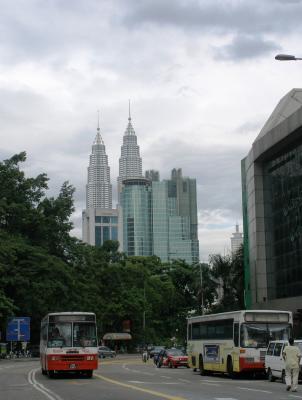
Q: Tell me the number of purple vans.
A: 0